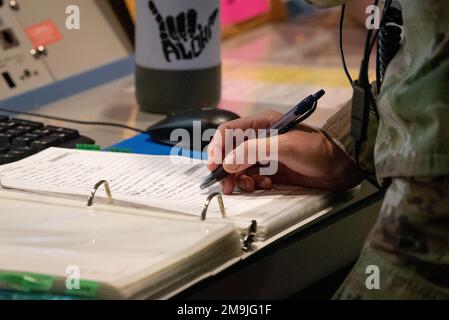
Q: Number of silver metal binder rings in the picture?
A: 2